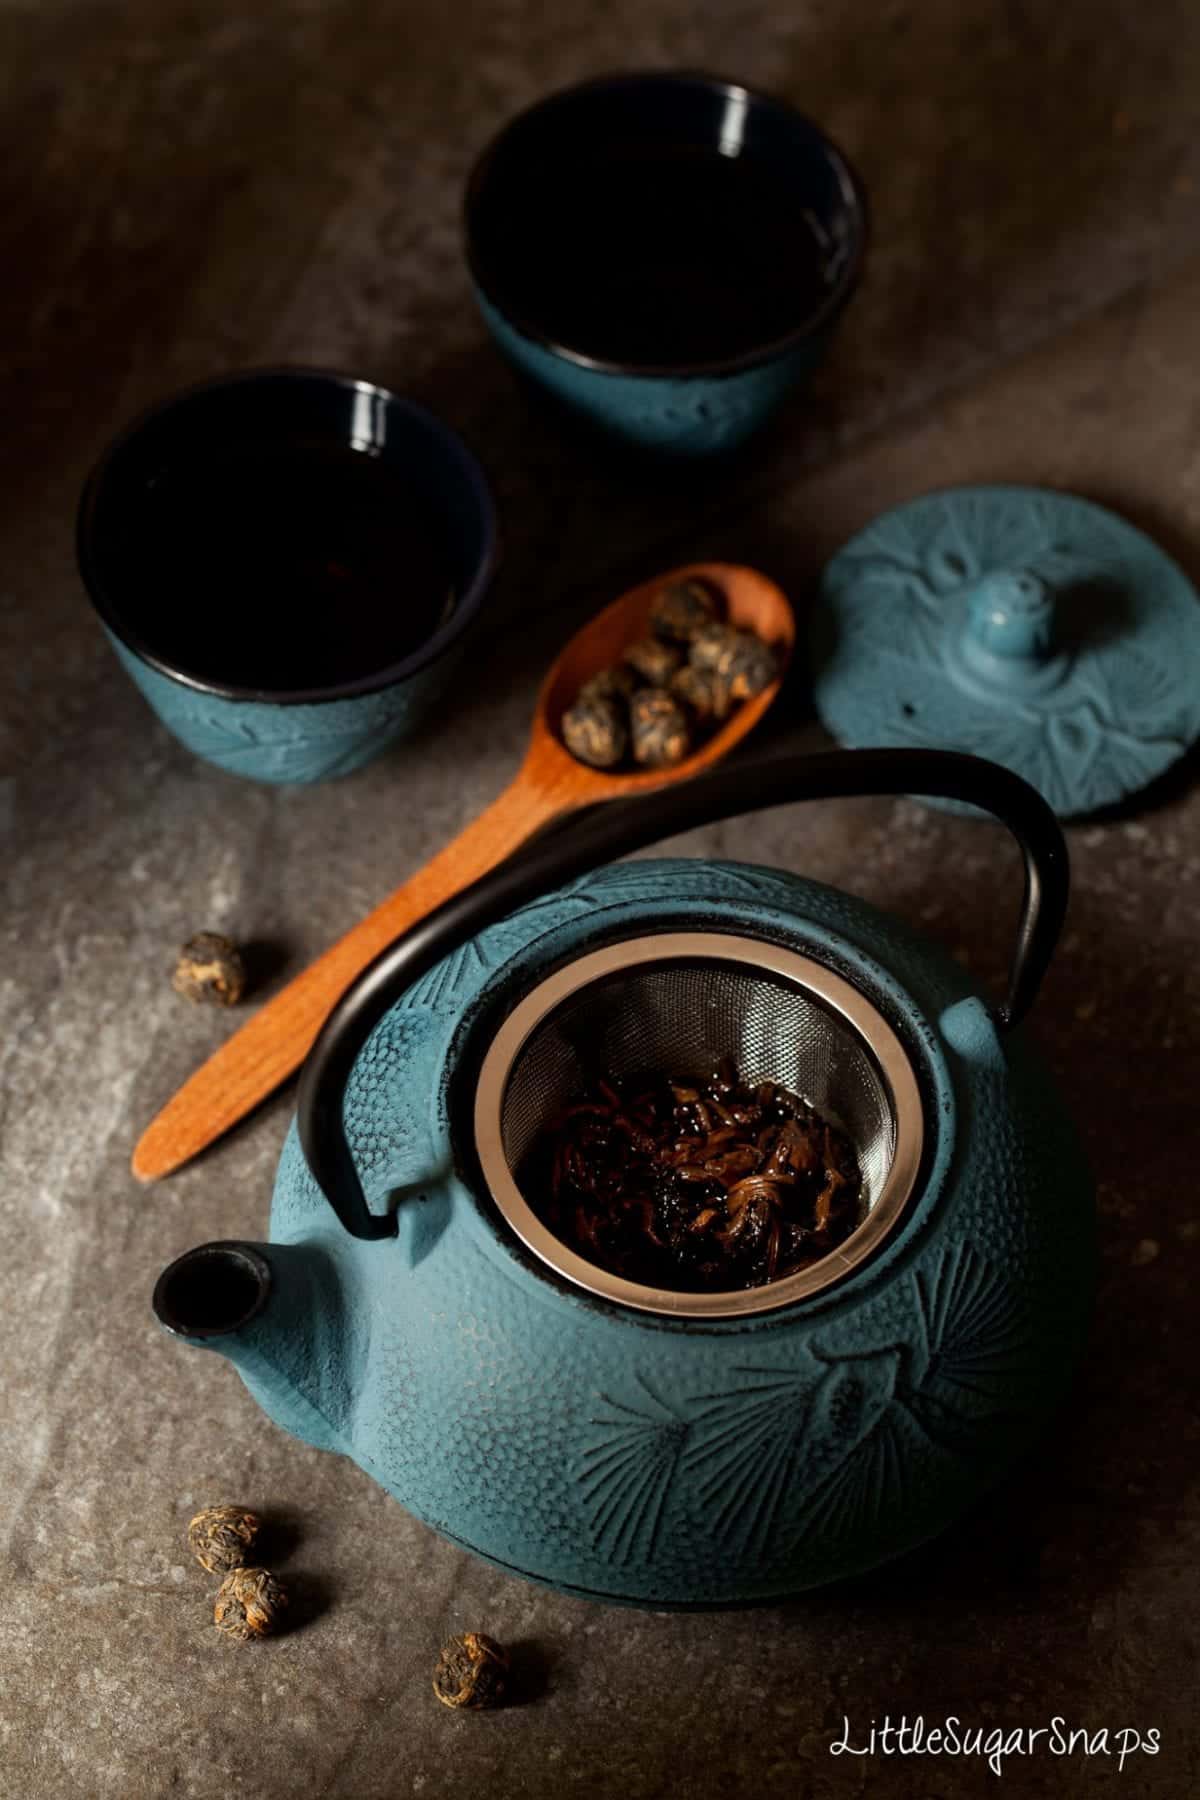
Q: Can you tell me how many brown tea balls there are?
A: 12